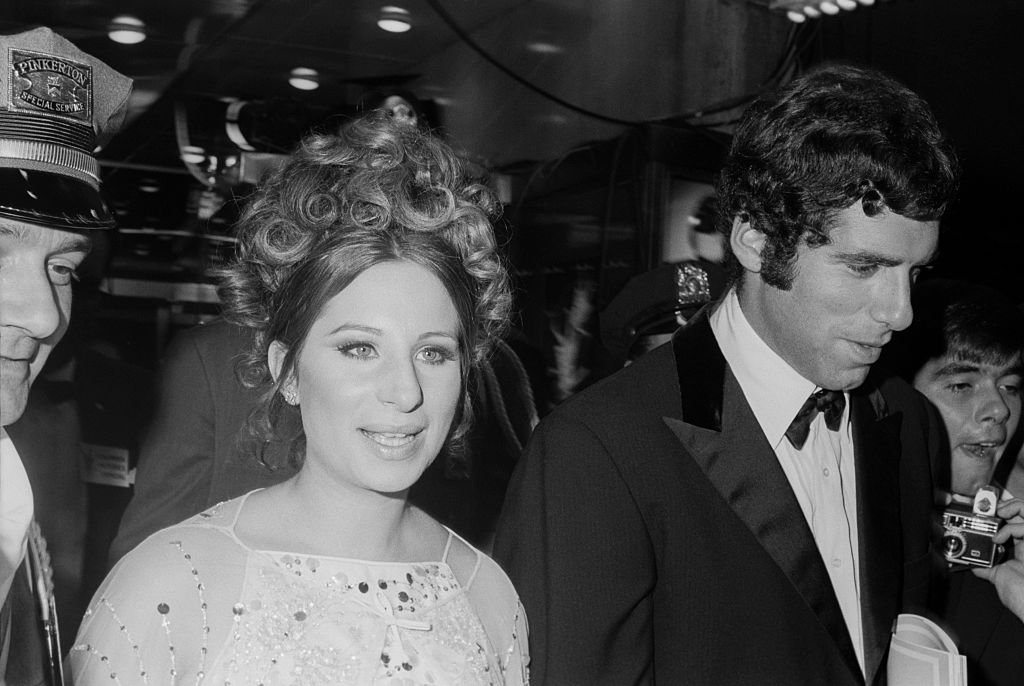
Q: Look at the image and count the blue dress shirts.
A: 0